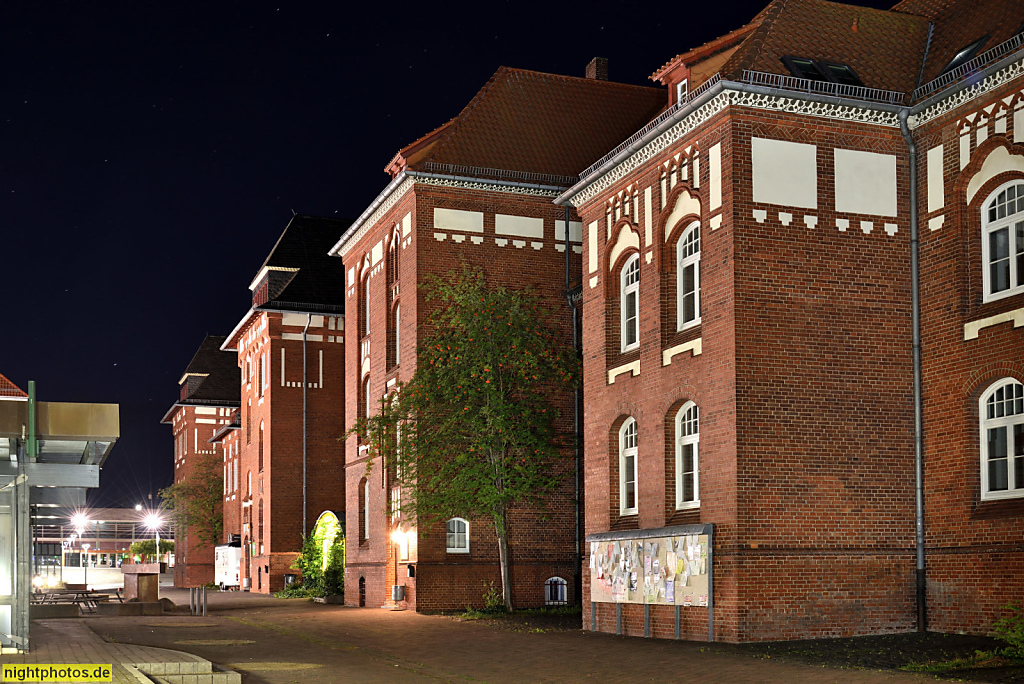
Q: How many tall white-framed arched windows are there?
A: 6